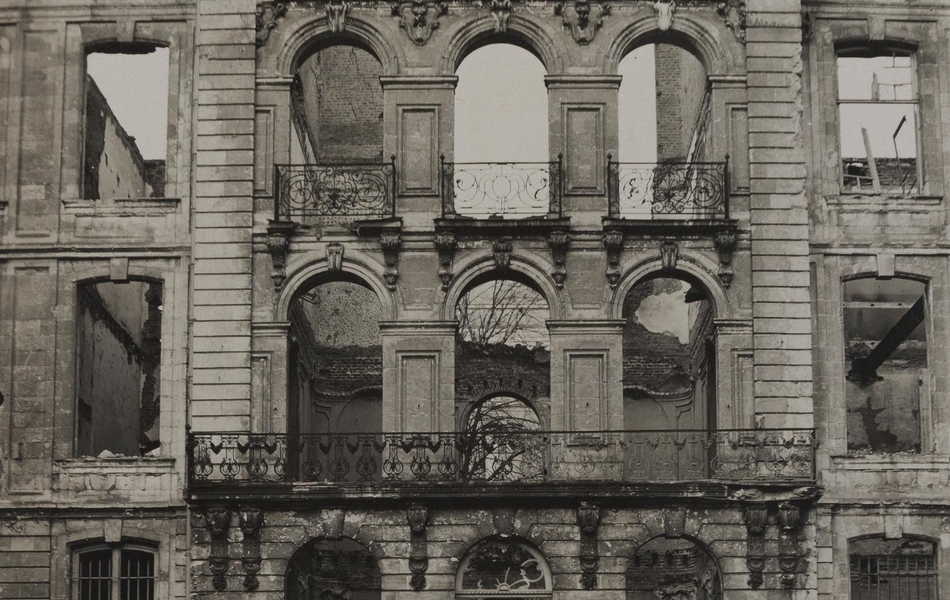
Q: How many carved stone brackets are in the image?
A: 12